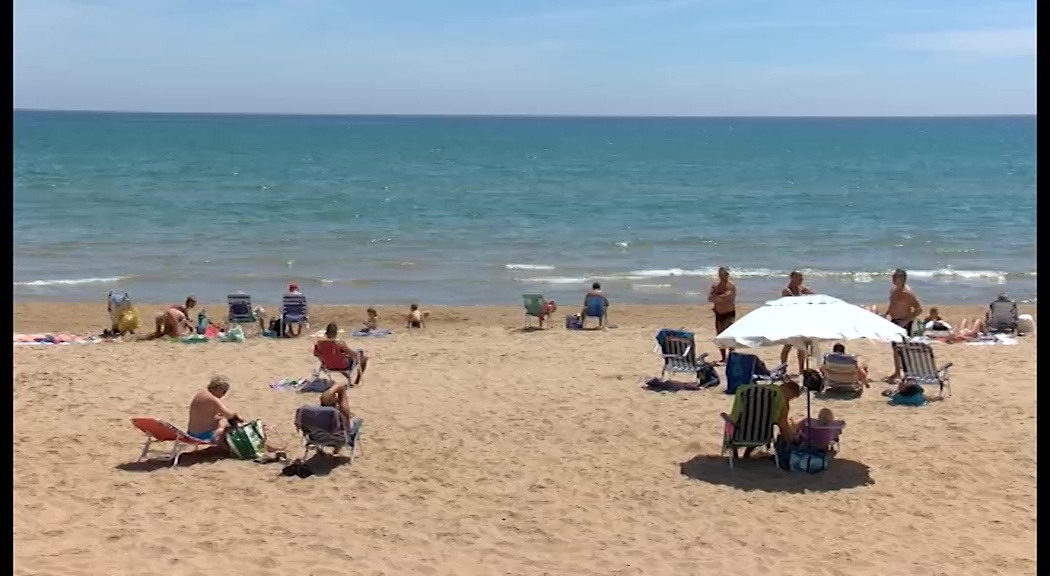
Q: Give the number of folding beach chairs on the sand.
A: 15